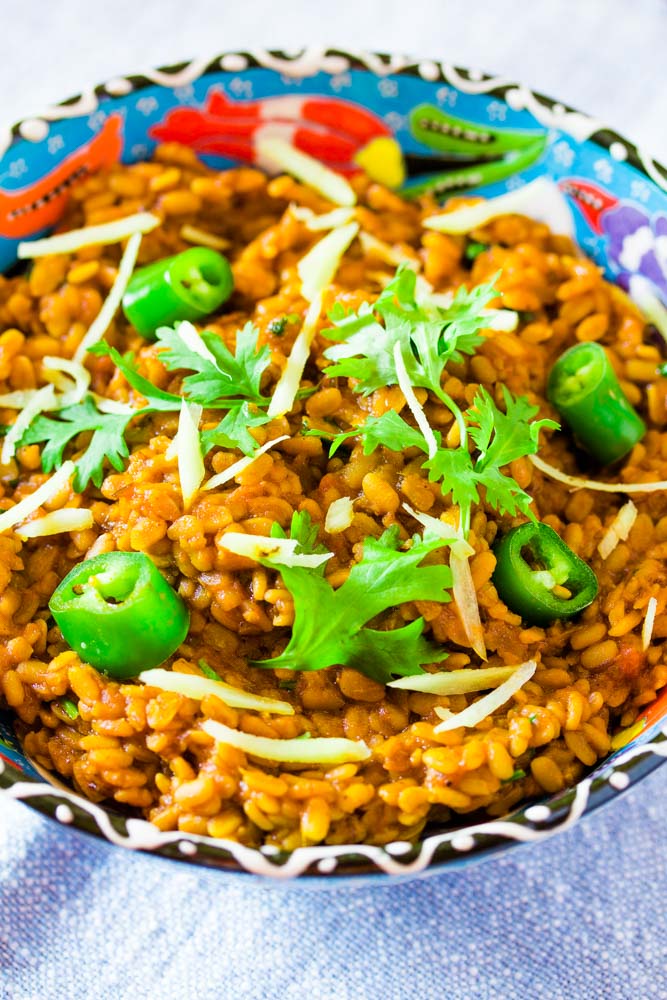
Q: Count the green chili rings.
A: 4